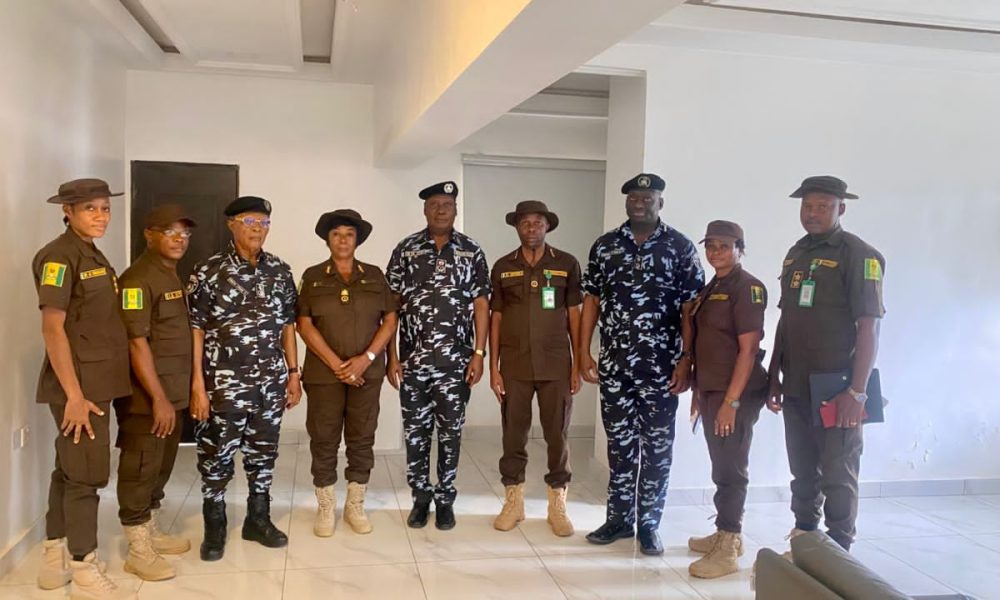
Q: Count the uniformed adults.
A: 9